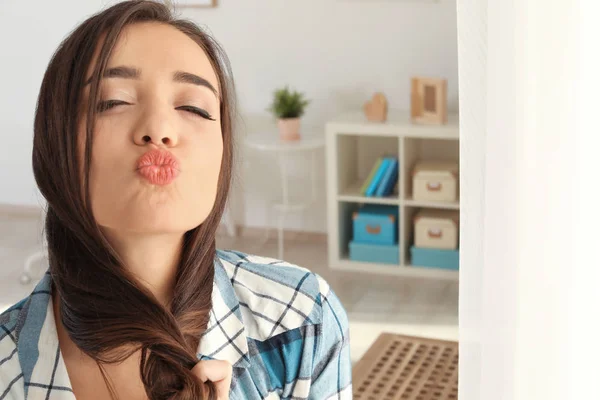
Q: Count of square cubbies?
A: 4